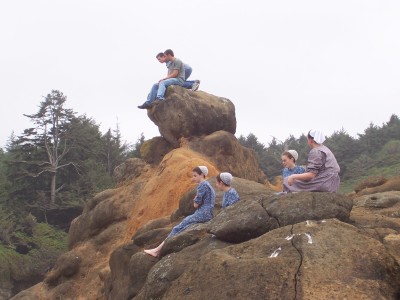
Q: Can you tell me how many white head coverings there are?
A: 4